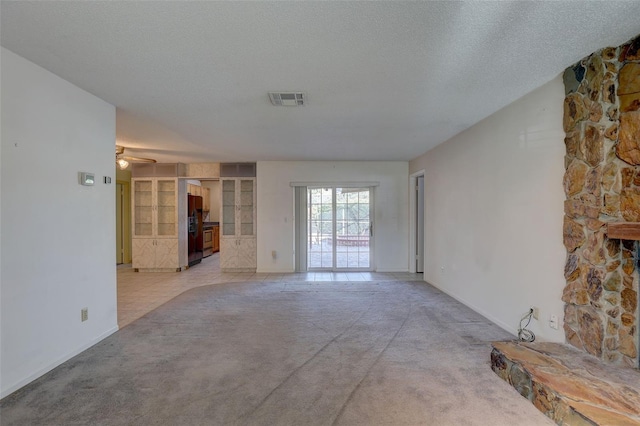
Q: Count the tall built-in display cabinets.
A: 2